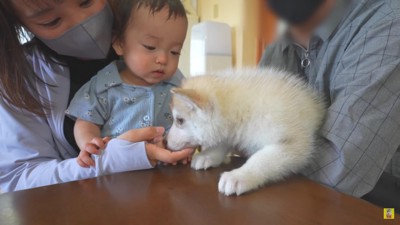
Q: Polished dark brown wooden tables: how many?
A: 1